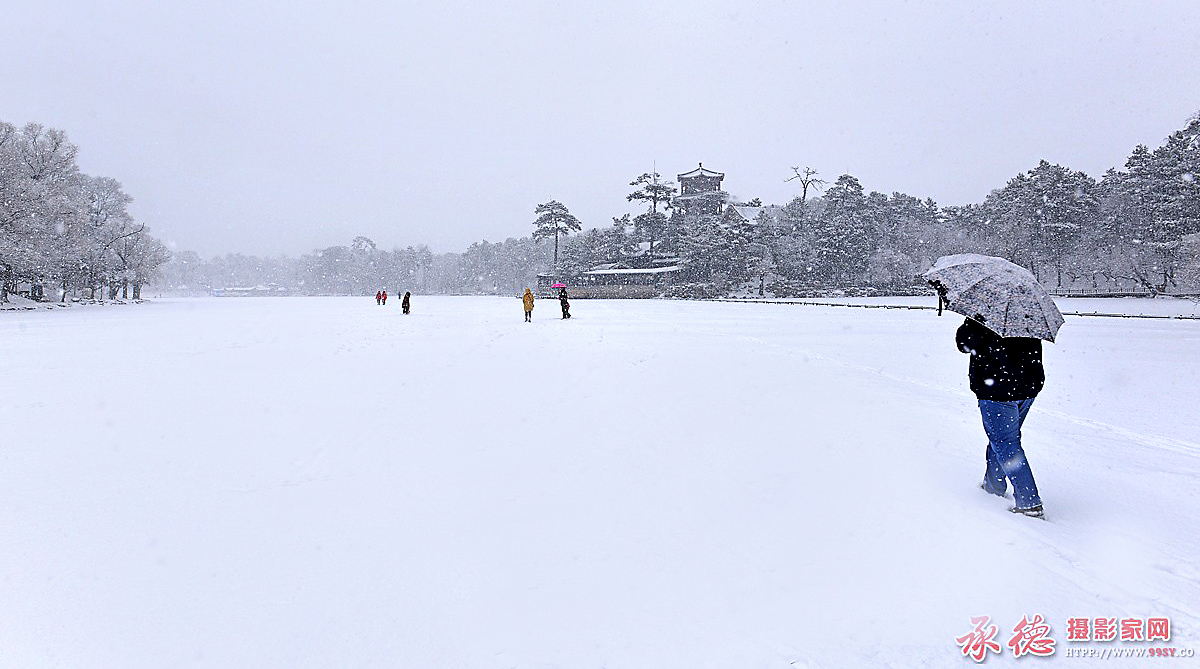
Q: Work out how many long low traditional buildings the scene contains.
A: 1